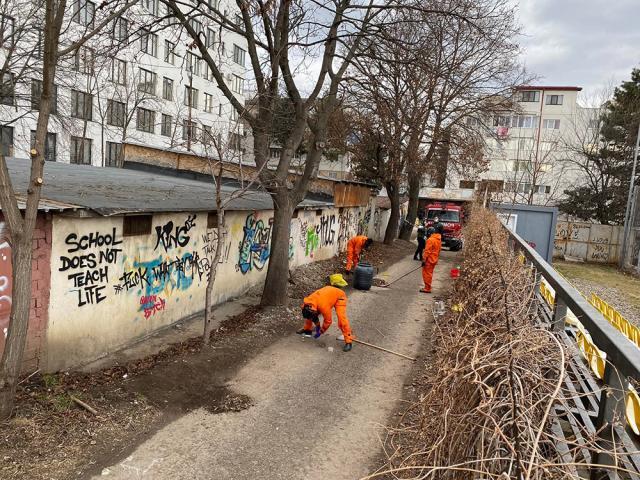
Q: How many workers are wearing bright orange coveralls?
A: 3